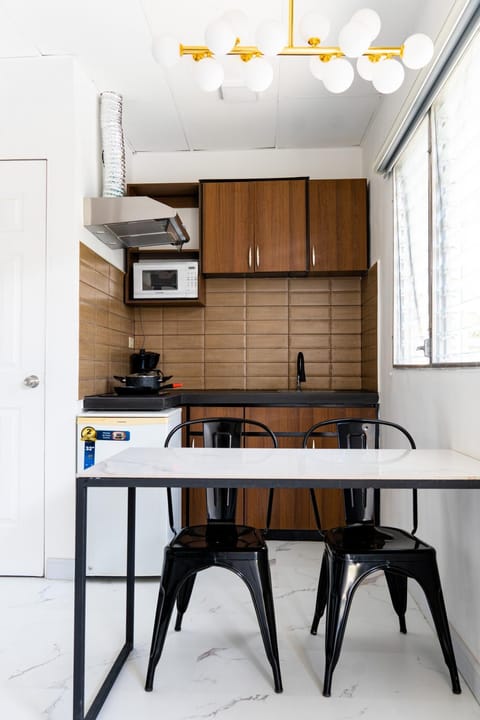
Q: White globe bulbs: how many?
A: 14